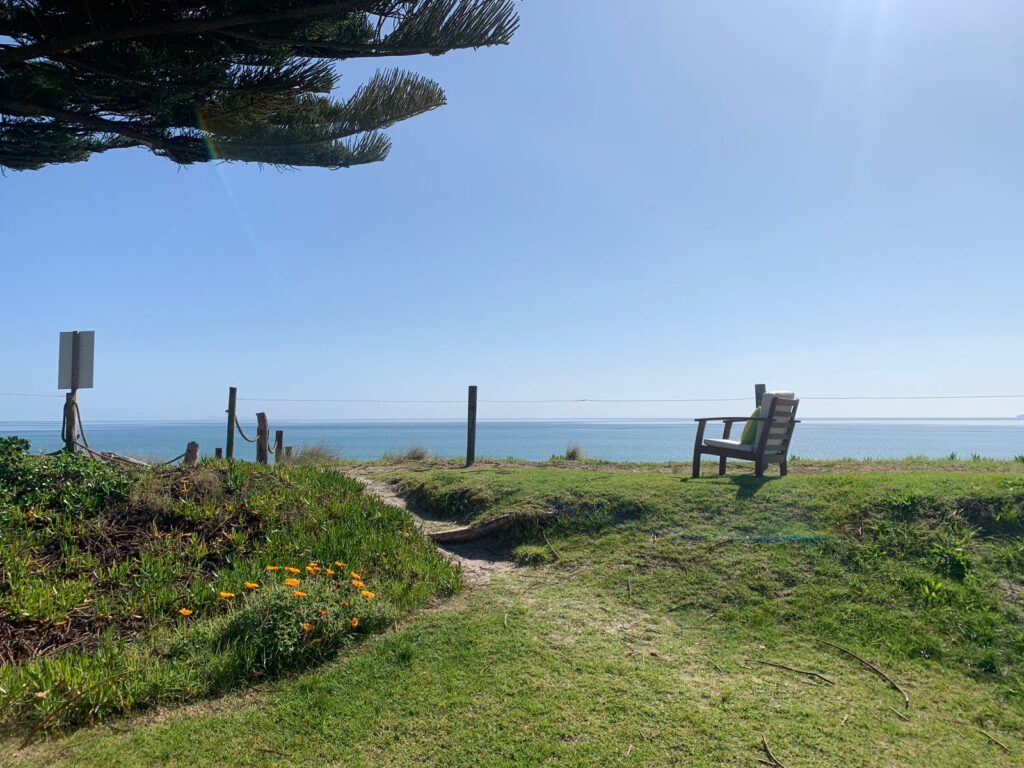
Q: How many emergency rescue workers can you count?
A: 0